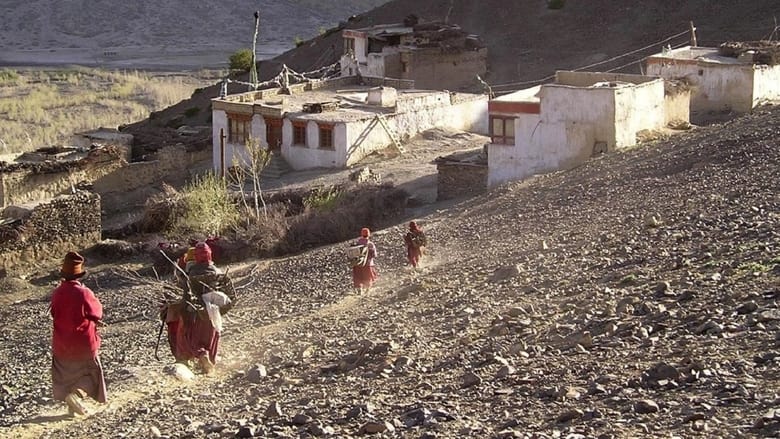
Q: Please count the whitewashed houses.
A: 4